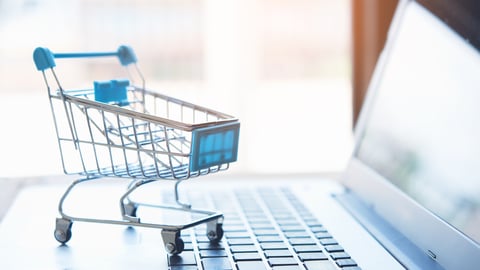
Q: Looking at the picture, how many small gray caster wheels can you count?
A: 4